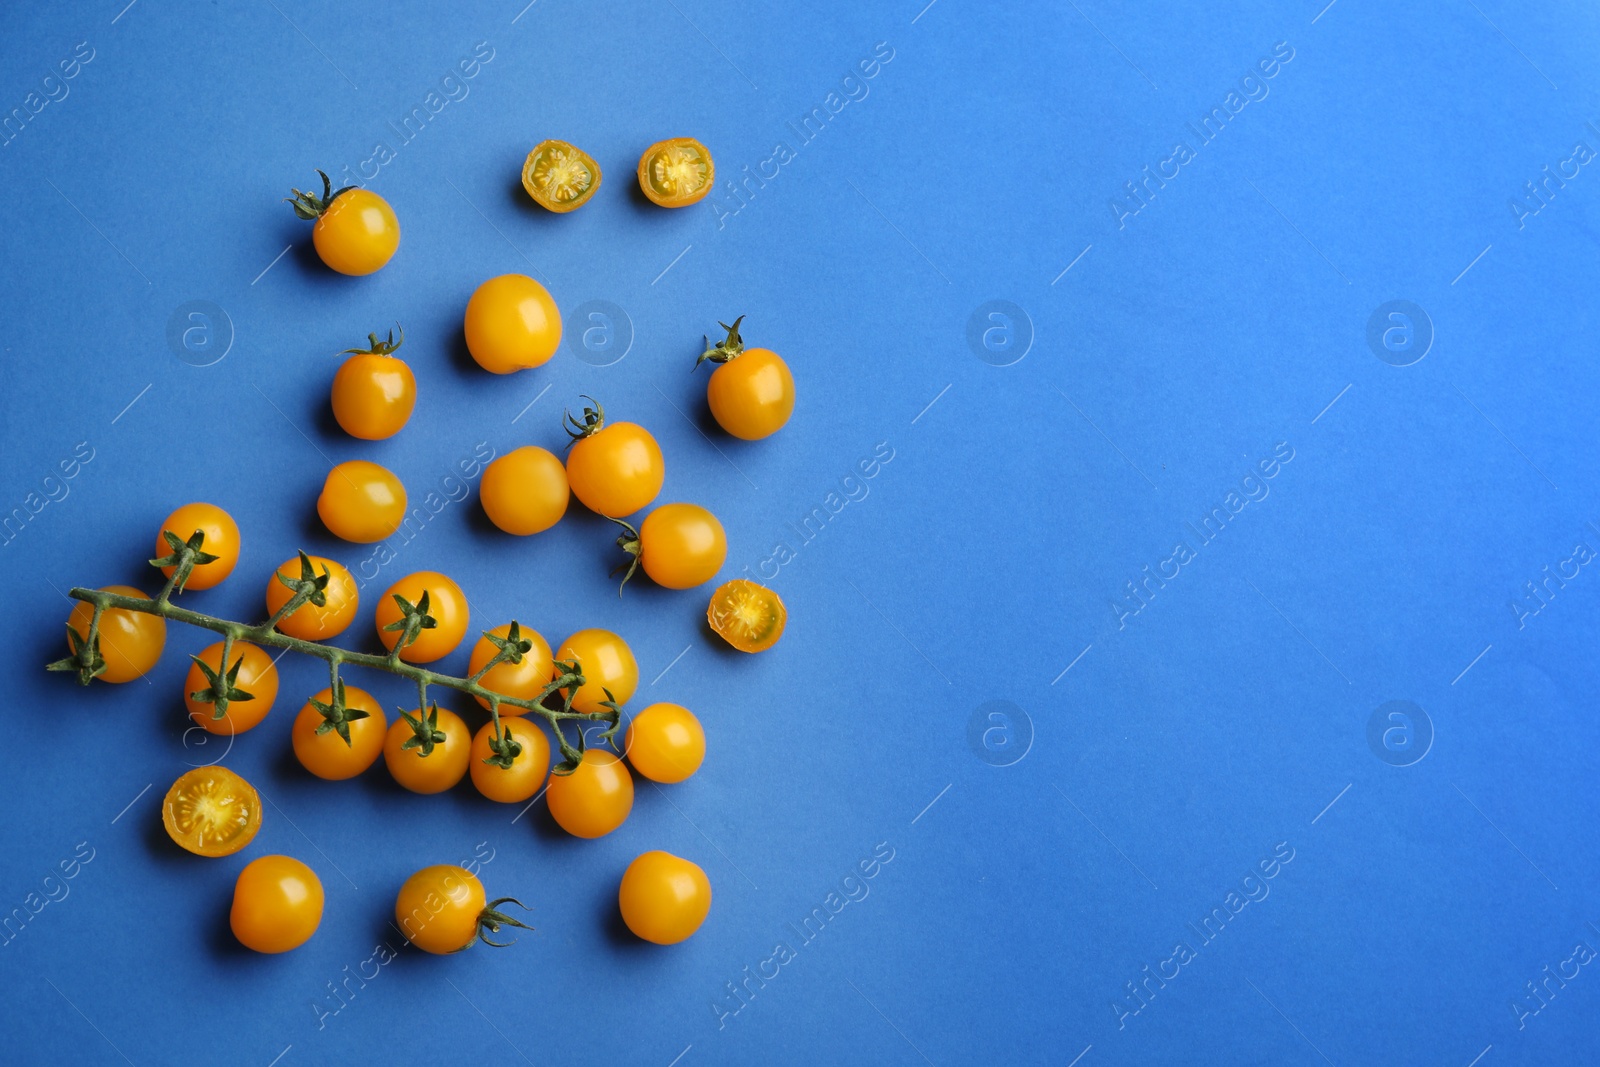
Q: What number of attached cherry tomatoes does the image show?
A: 11